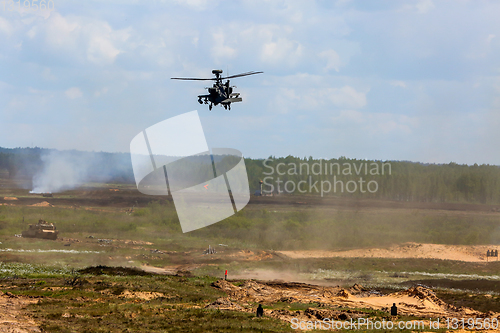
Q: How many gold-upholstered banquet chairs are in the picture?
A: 0